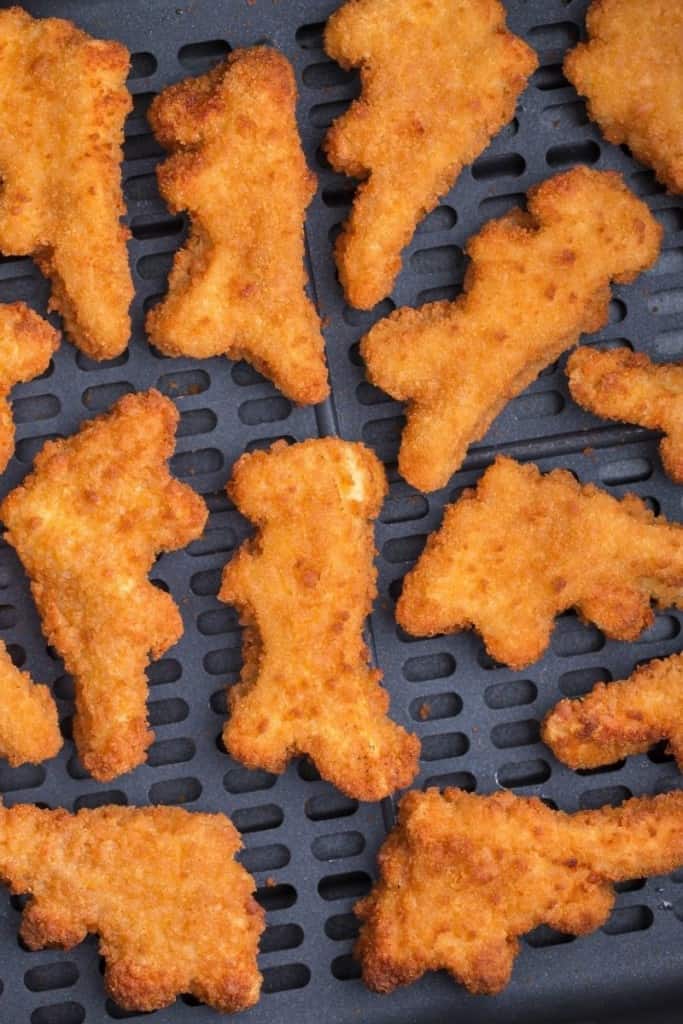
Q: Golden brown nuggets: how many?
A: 14